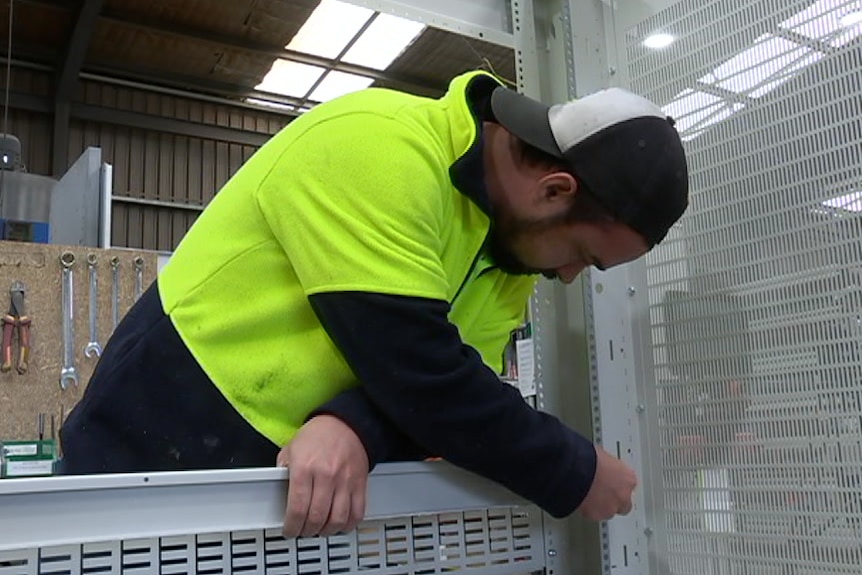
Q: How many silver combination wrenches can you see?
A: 4